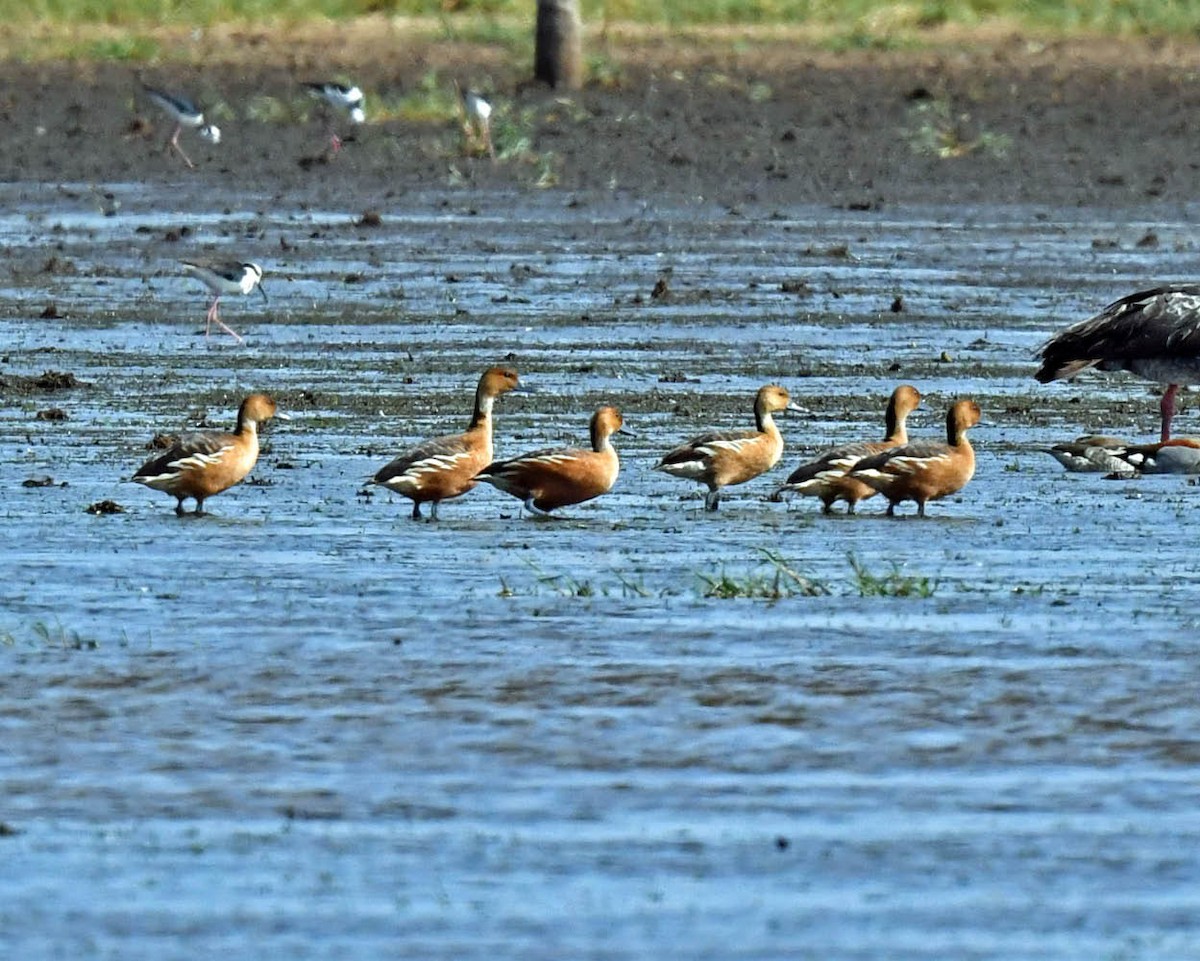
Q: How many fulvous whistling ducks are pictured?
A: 6